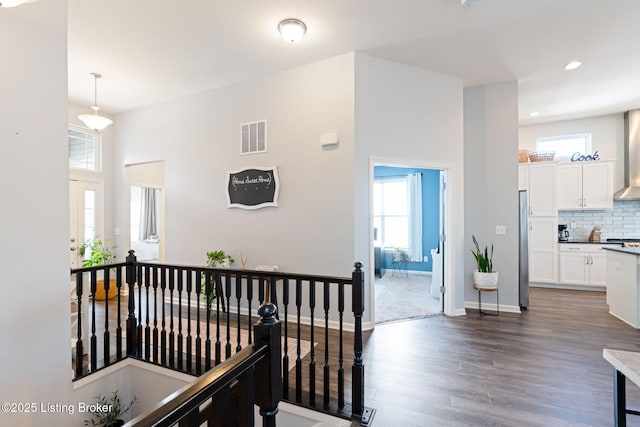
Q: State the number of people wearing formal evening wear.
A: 0